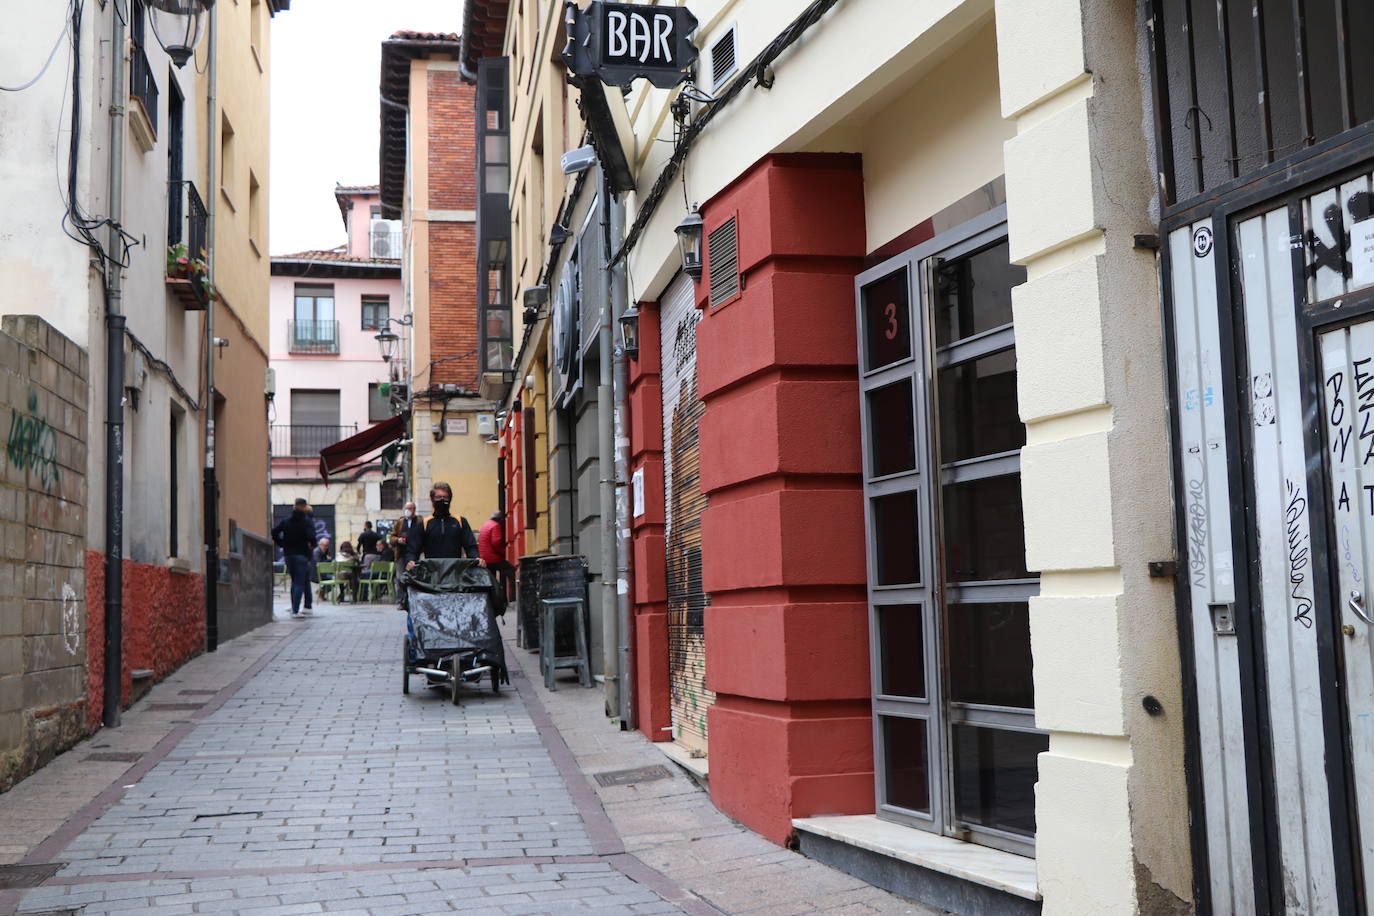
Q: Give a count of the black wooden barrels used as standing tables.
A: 2